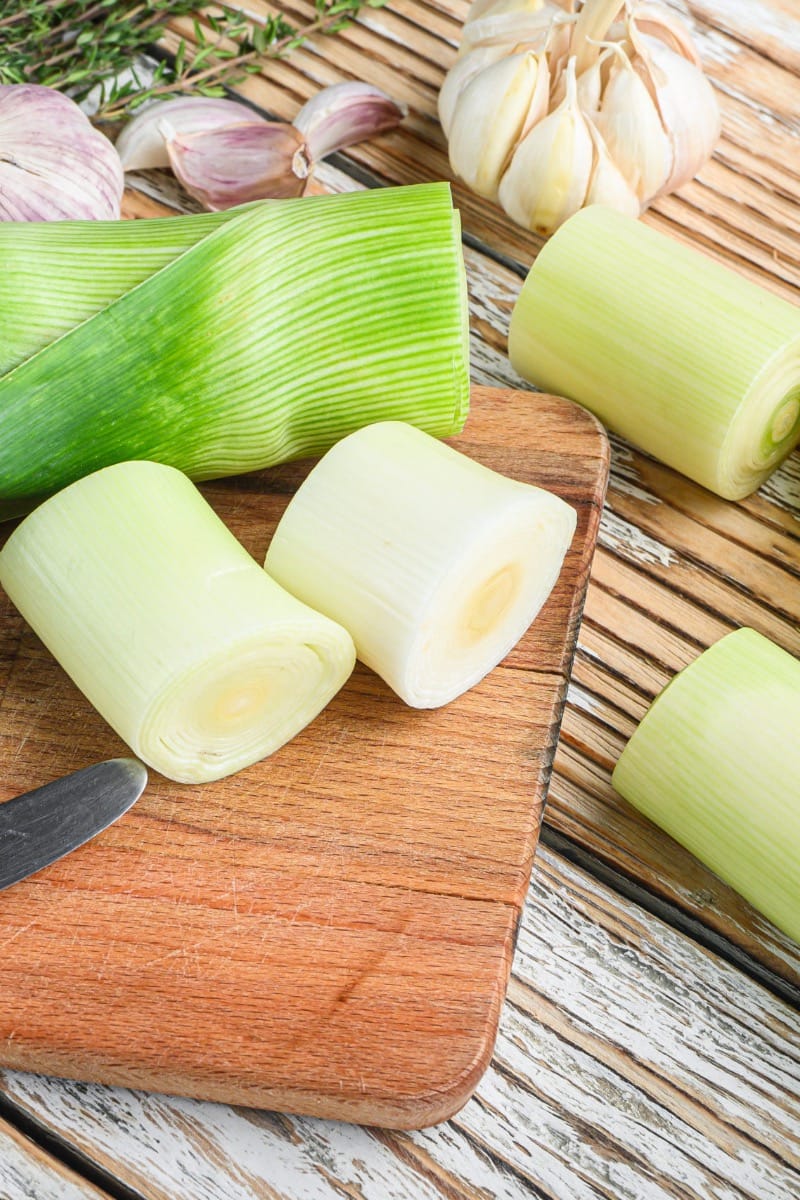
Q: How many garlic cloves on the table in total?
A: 3